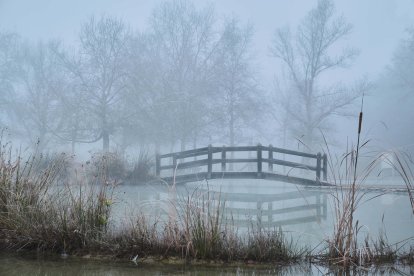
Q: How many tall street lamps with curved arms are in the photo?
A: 0